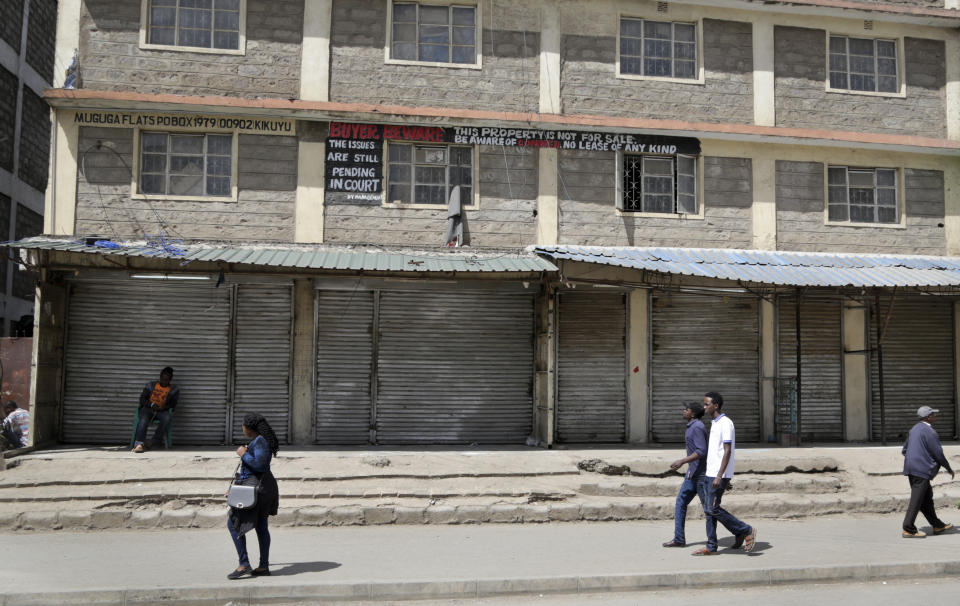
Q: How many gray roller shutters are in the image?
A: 8